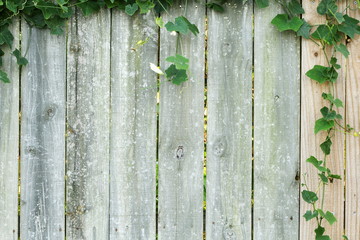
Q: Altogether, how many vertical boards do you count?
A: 9